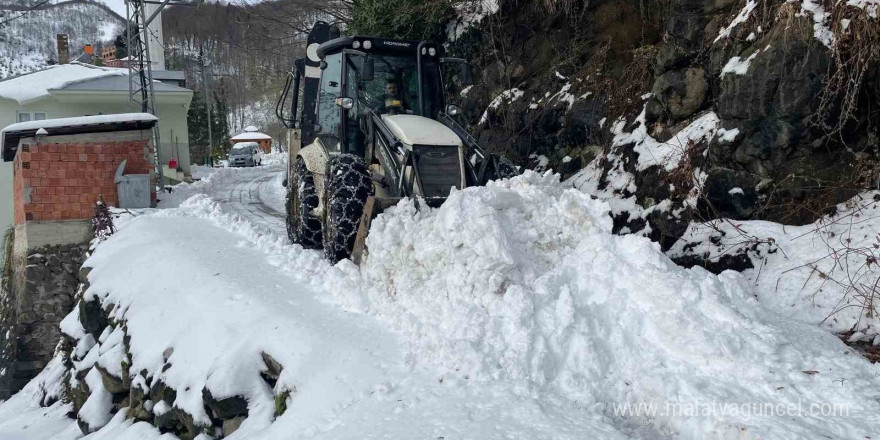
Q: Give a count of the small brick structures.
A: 1